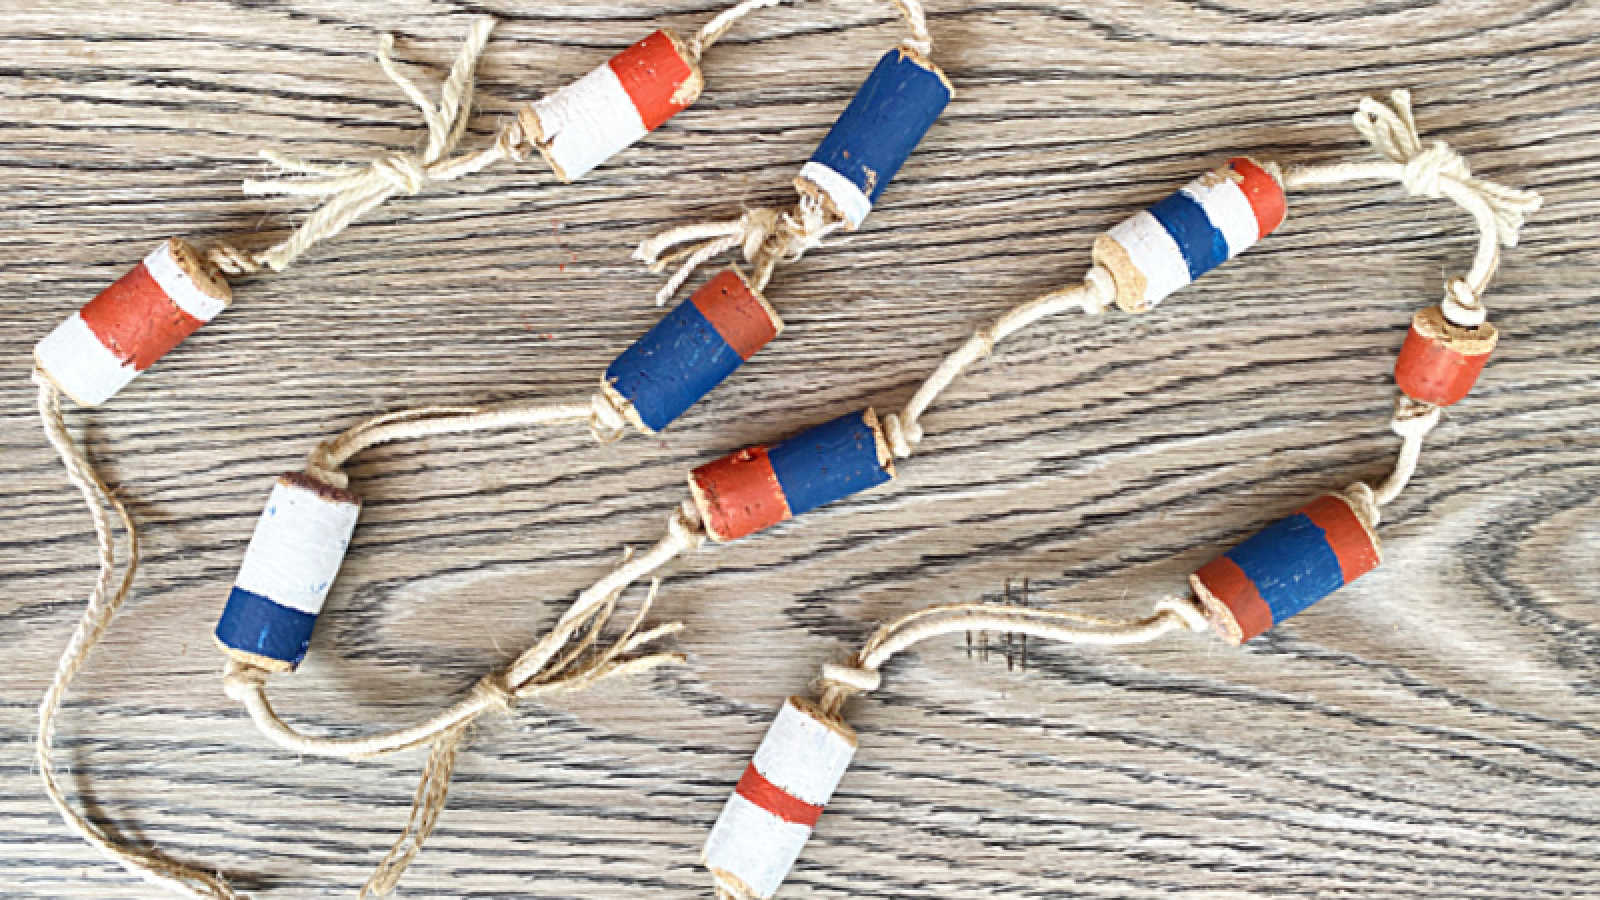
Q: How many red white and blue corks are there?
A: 1